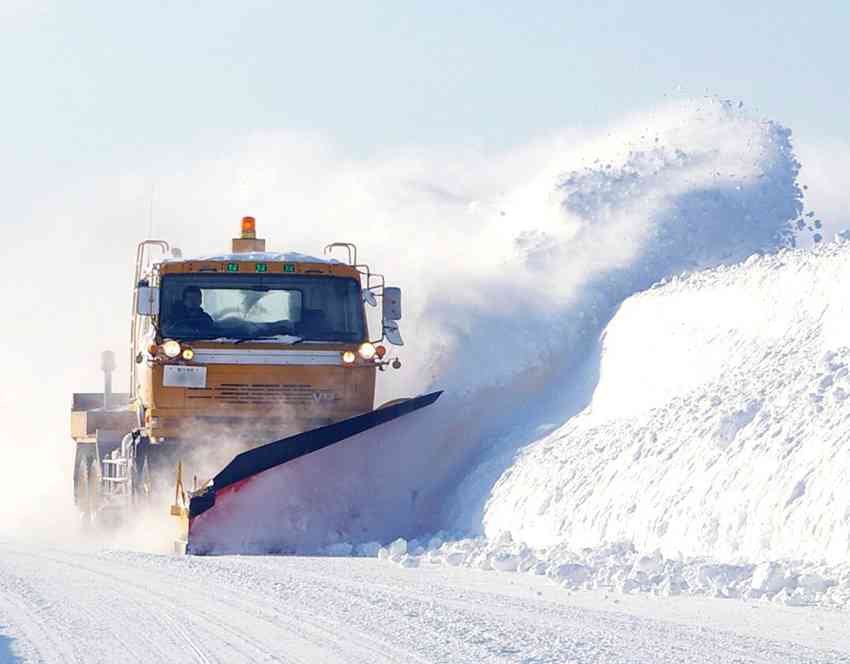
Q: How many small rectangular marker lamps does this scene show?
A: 3